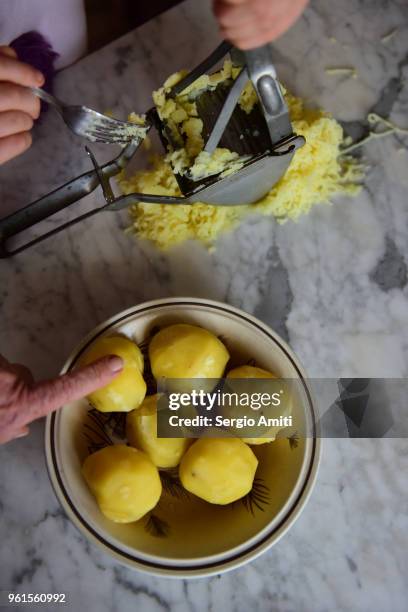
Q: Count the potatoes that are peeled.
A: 6